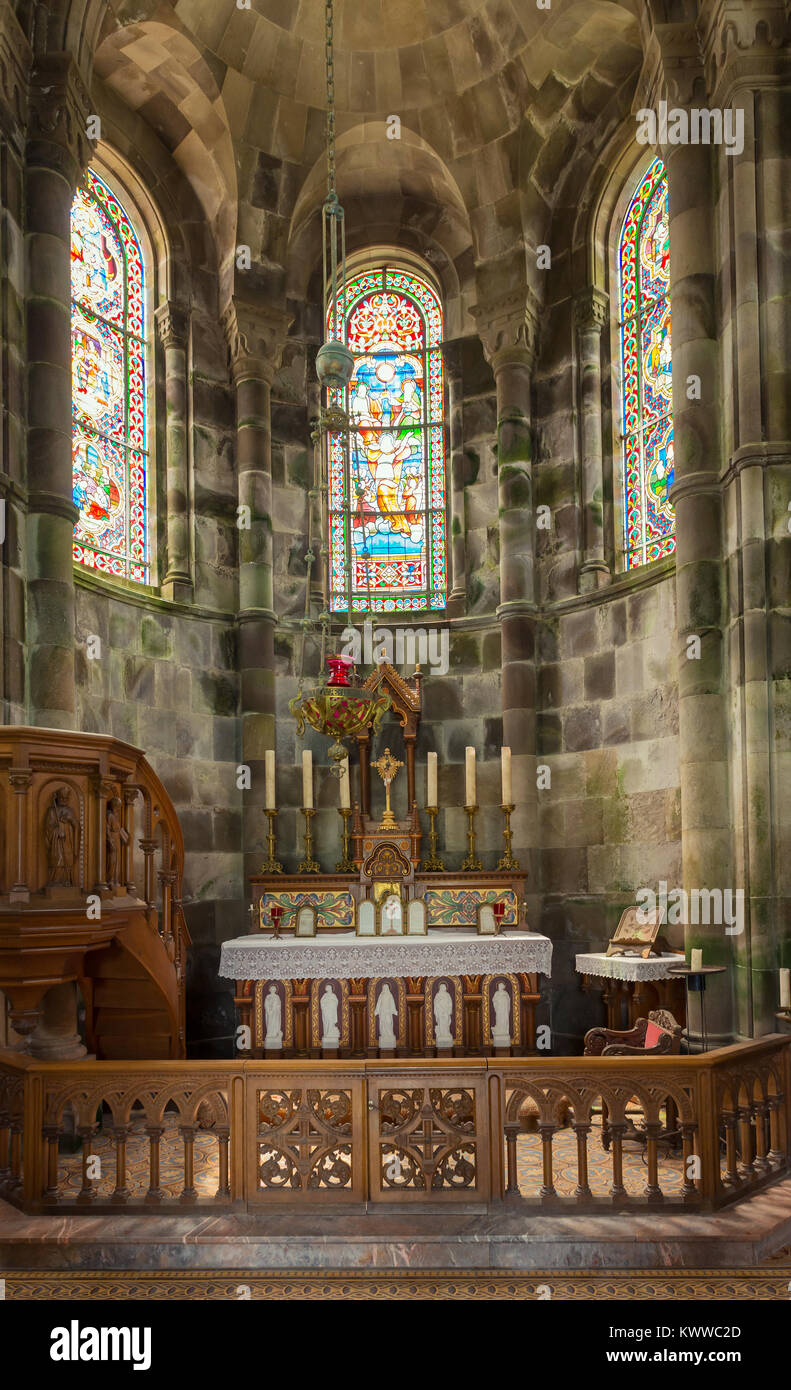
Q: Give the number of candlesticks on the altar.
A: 6